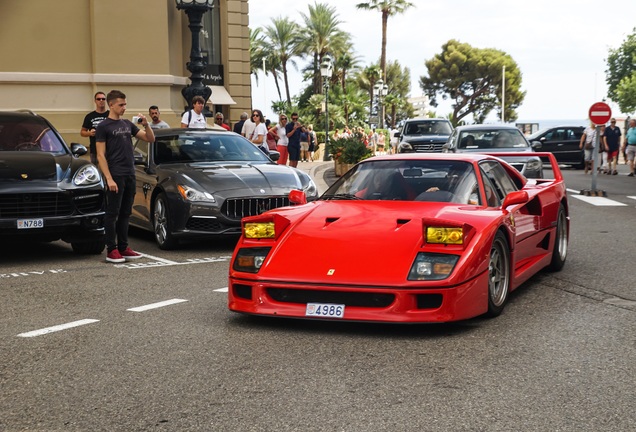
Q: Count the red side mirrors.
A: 2